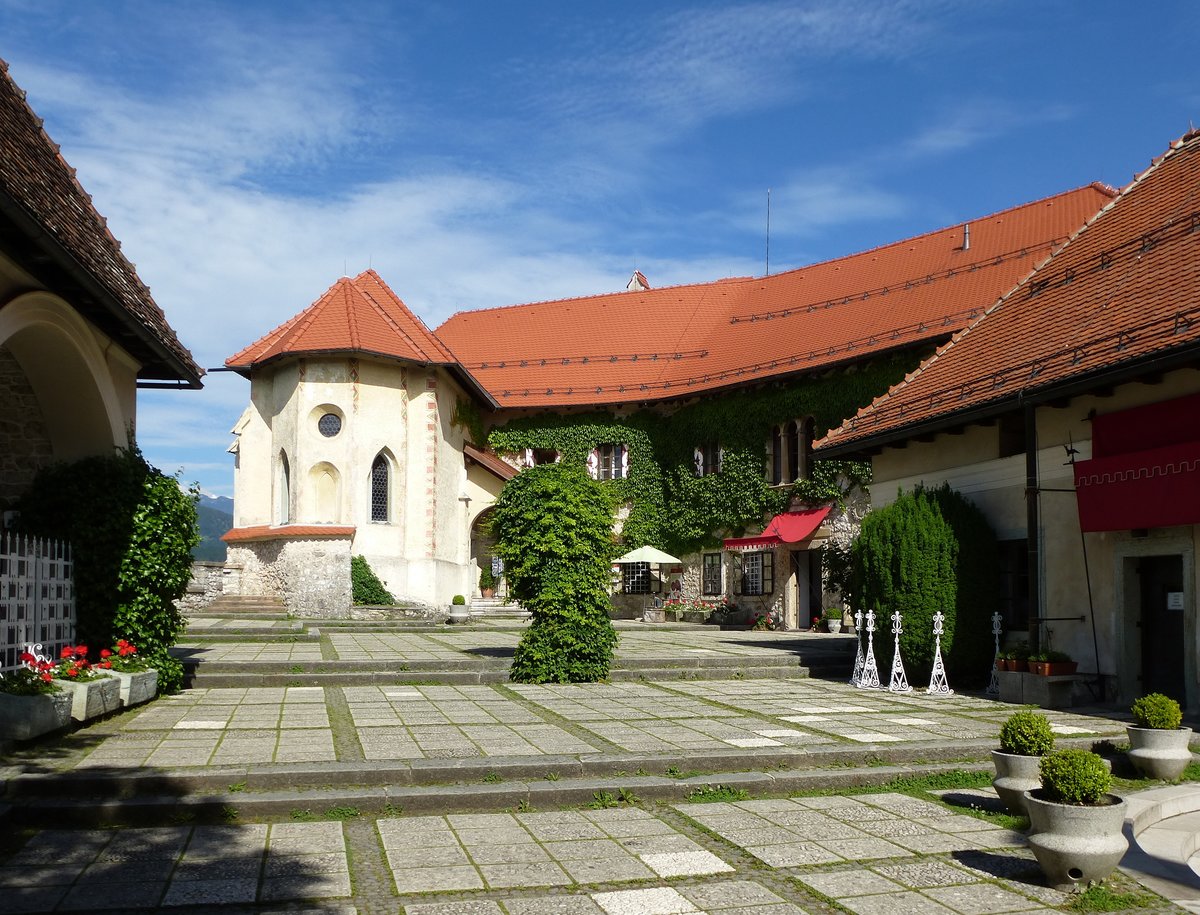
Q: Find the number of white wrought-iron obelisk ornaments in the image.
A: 5